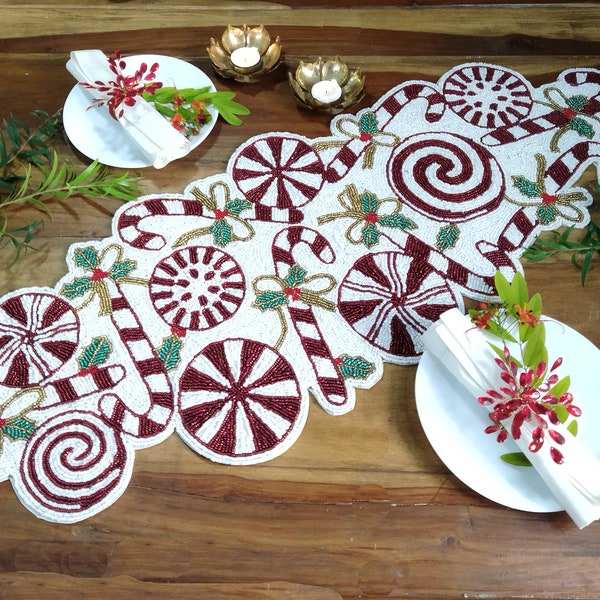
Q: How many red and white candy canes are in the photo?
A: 8